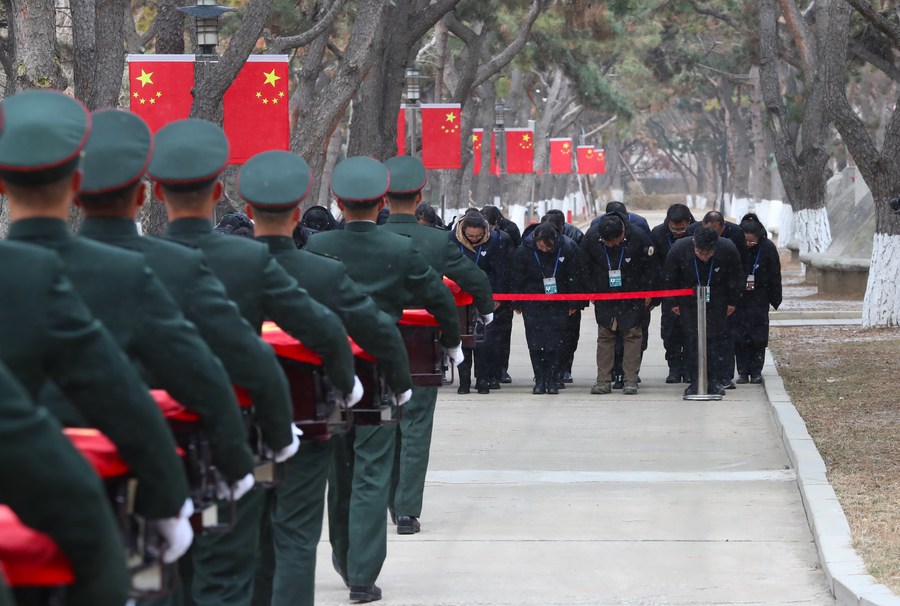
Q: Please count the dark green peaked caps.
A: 6